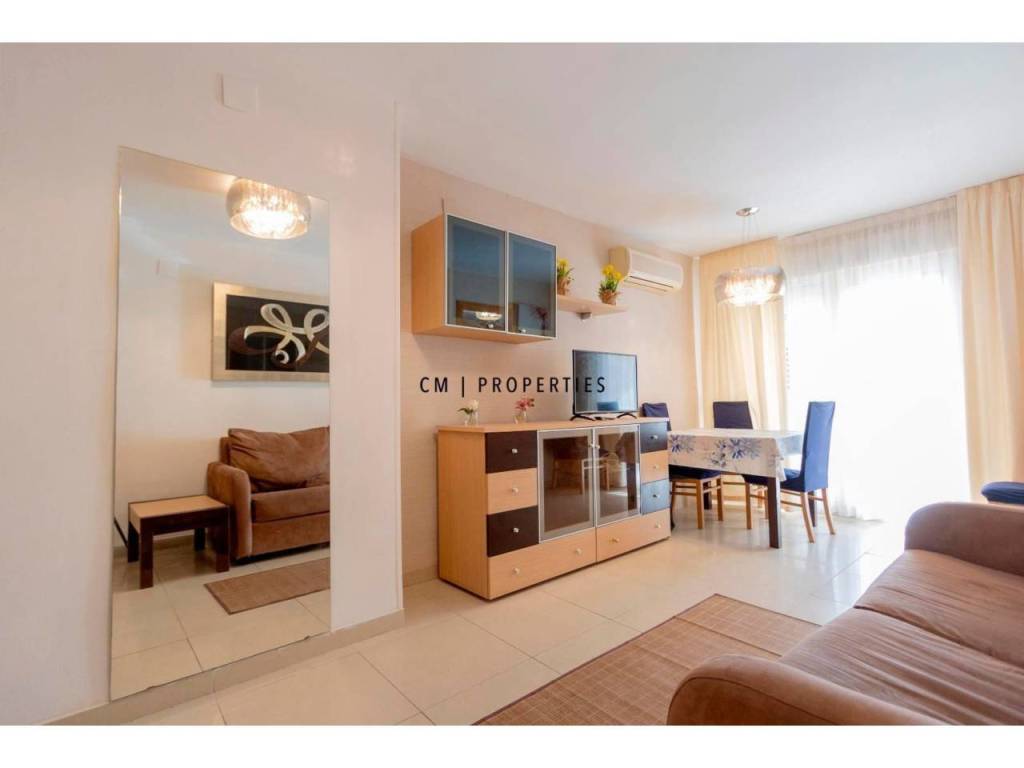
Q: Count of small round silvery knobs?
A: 14